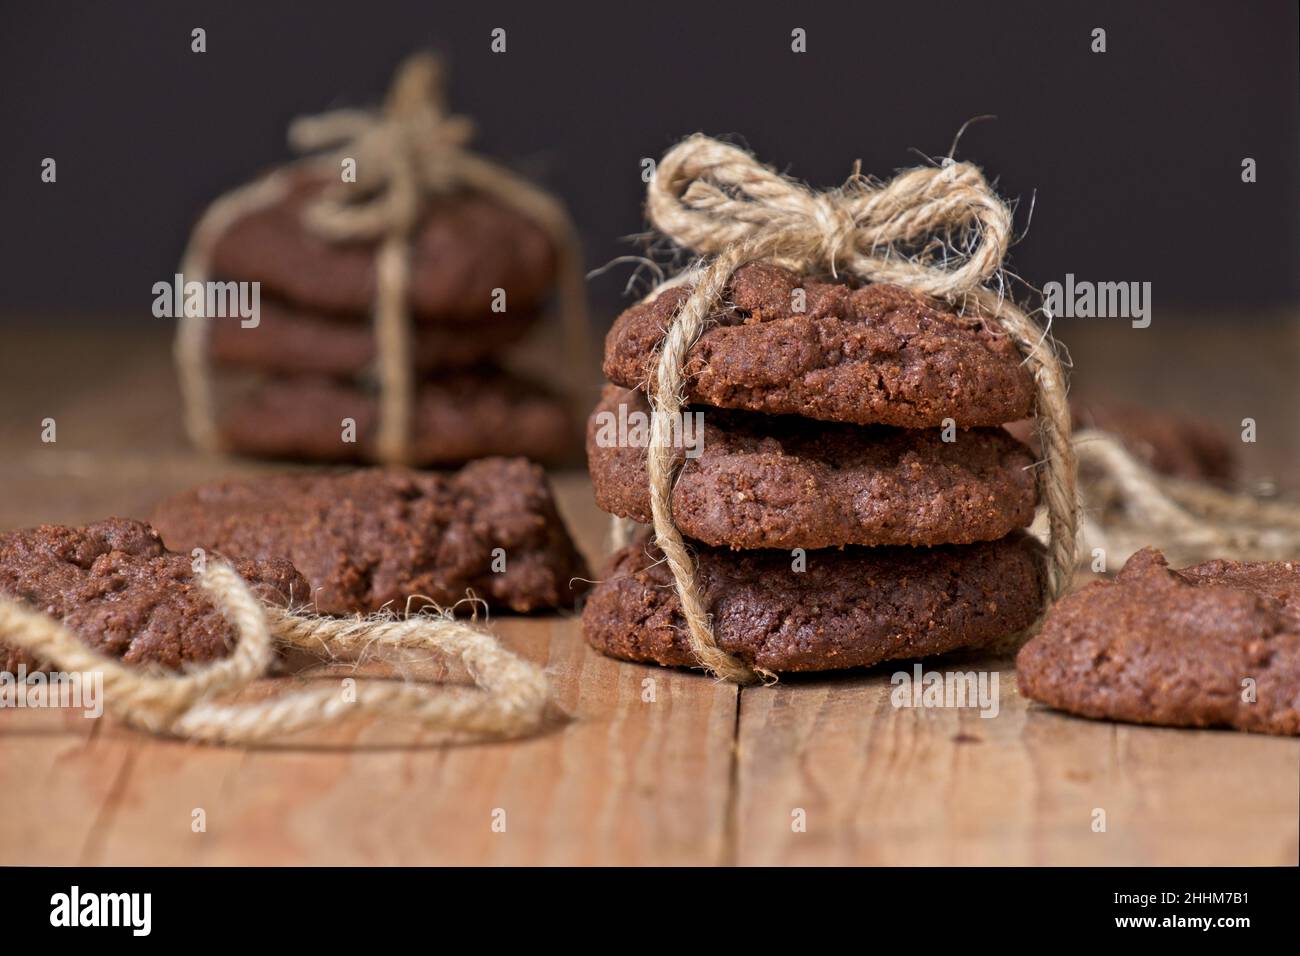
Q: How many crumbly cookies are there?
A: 10